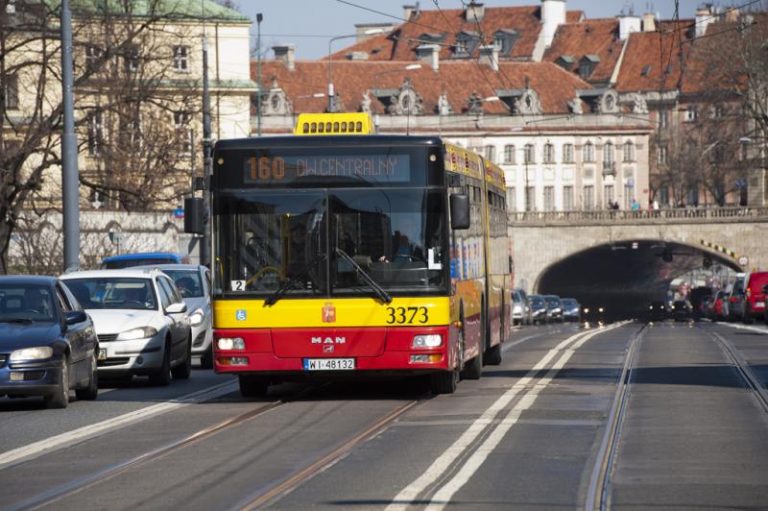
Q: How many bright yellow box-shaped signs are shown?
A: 1